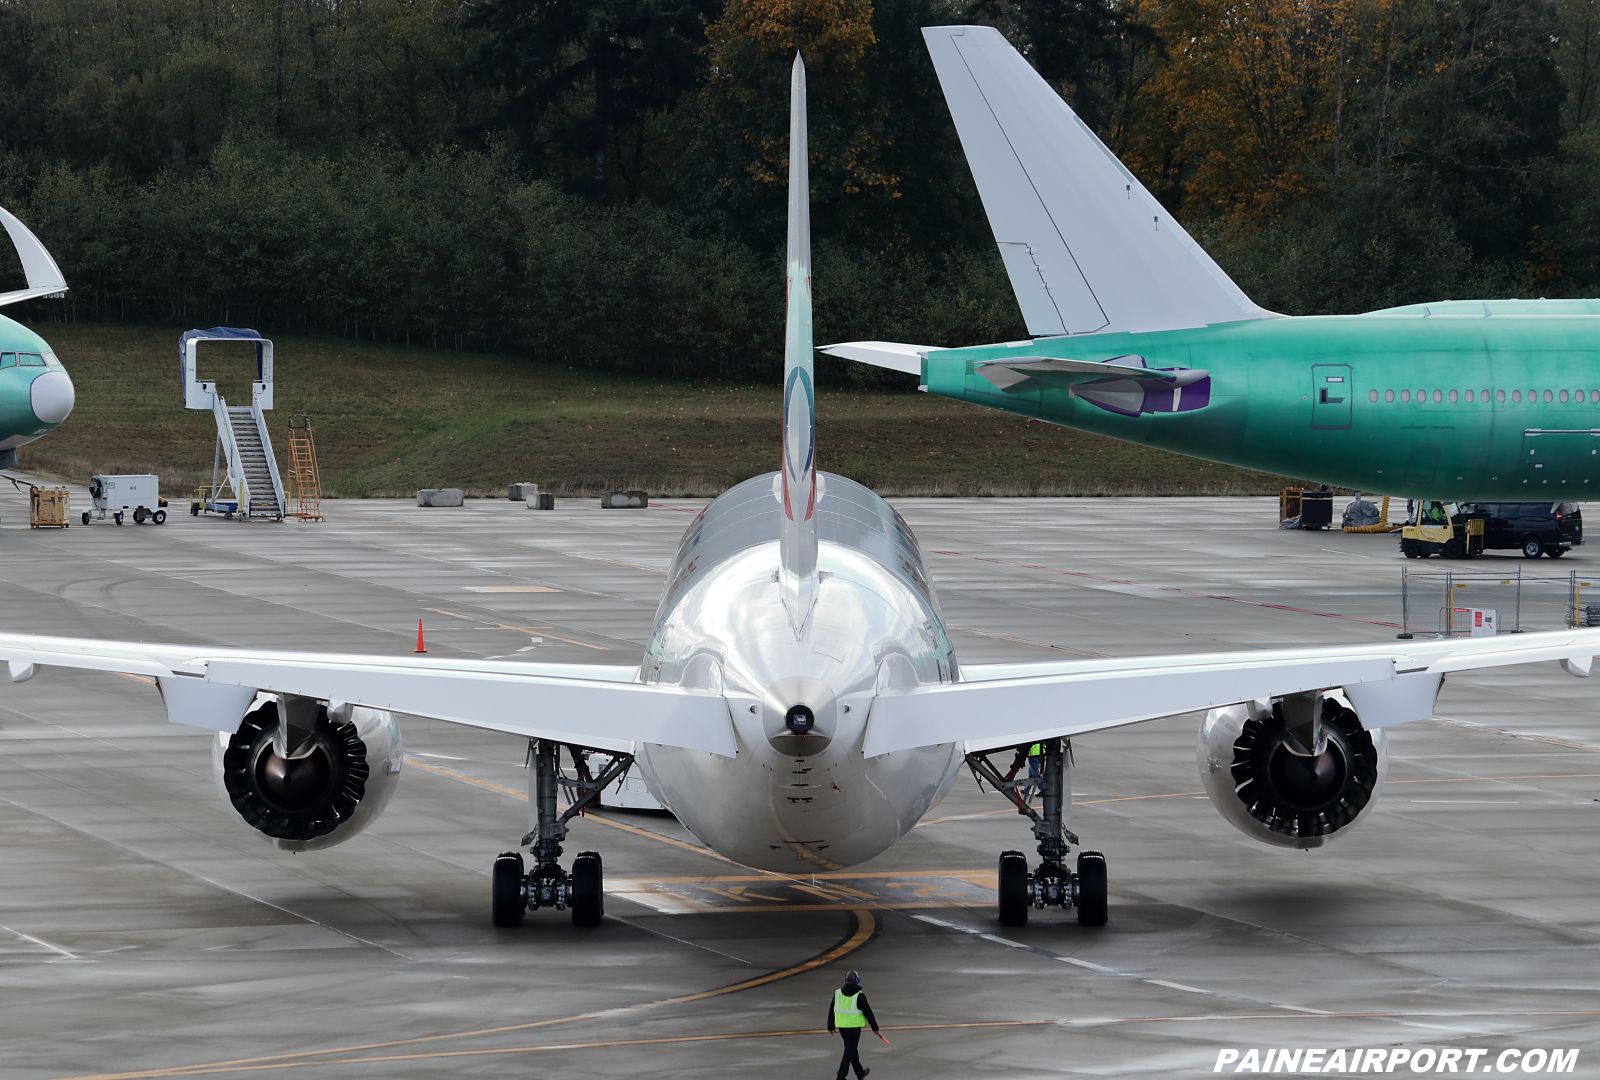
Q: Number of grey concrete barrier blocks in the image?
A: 4